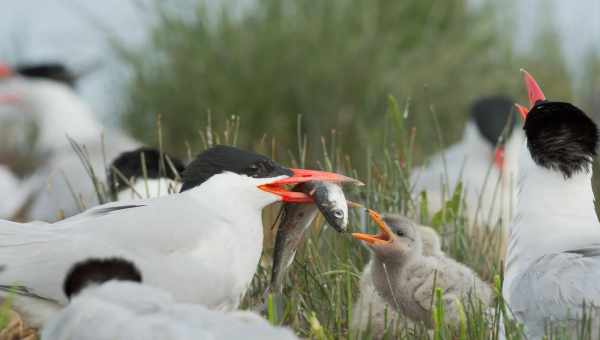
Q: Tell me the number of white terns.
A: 6